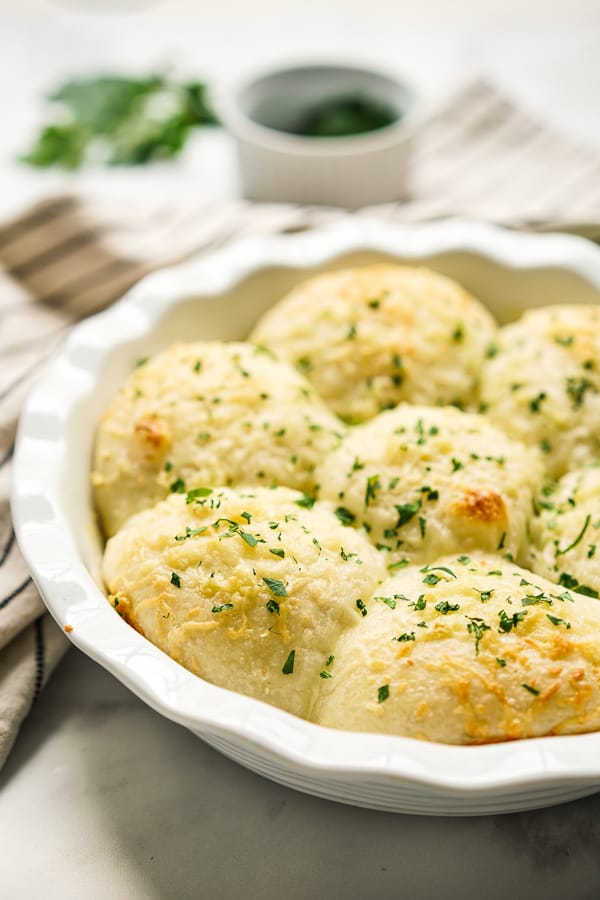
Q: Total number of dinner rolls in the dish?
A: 7